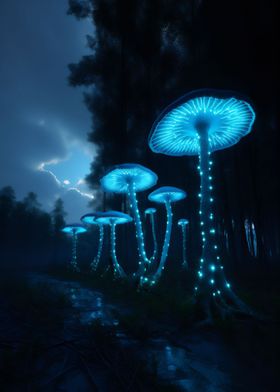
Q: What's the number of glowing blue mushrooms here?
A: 8